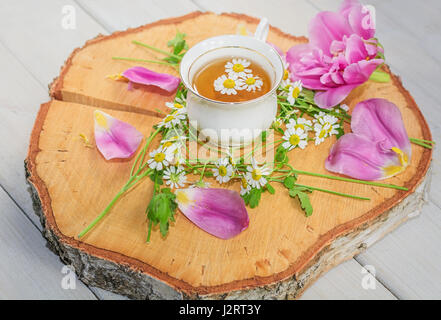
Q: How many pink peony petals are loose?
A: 5